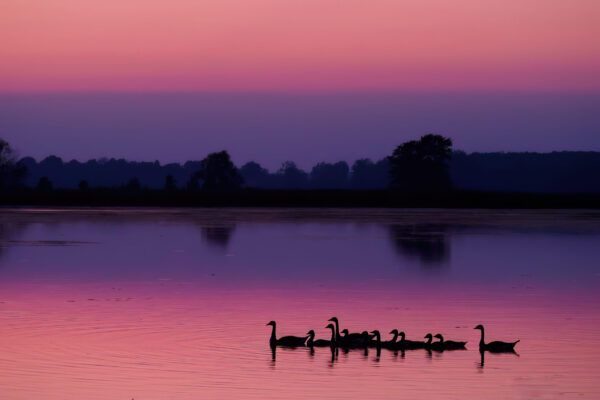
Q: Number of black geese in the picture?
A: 12